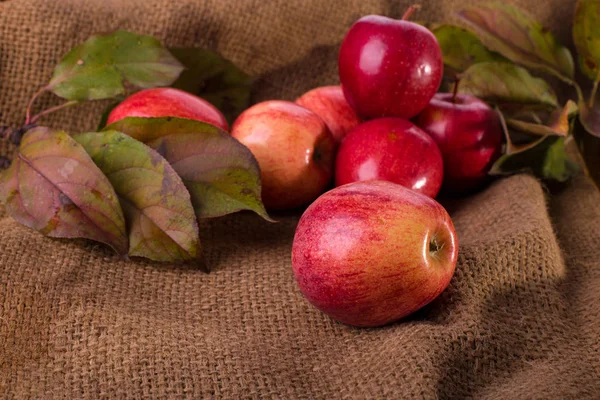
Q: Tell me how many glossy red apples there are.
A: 7